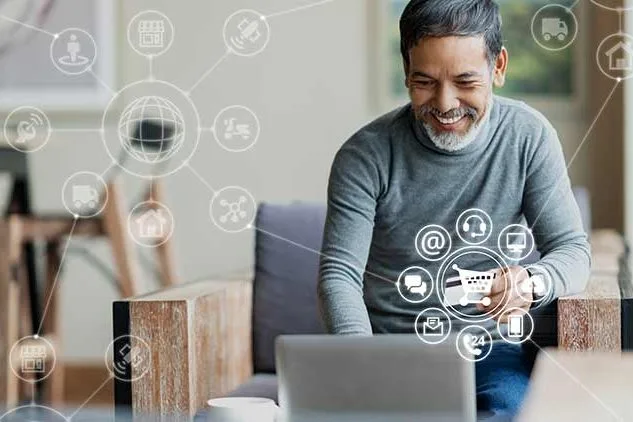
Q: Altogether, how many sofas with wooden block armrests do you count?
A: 1